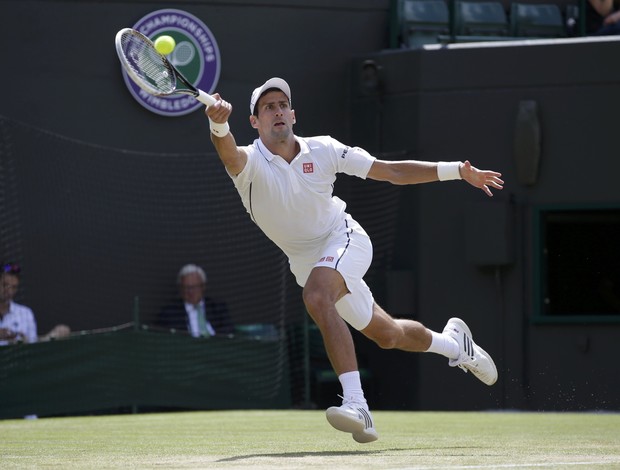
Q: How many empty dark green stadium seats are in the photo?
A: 3